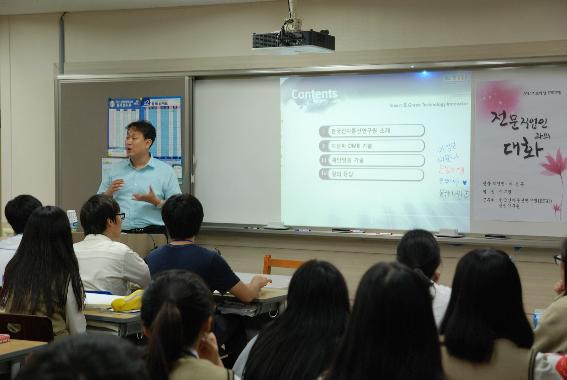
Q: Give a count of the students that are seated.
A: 11